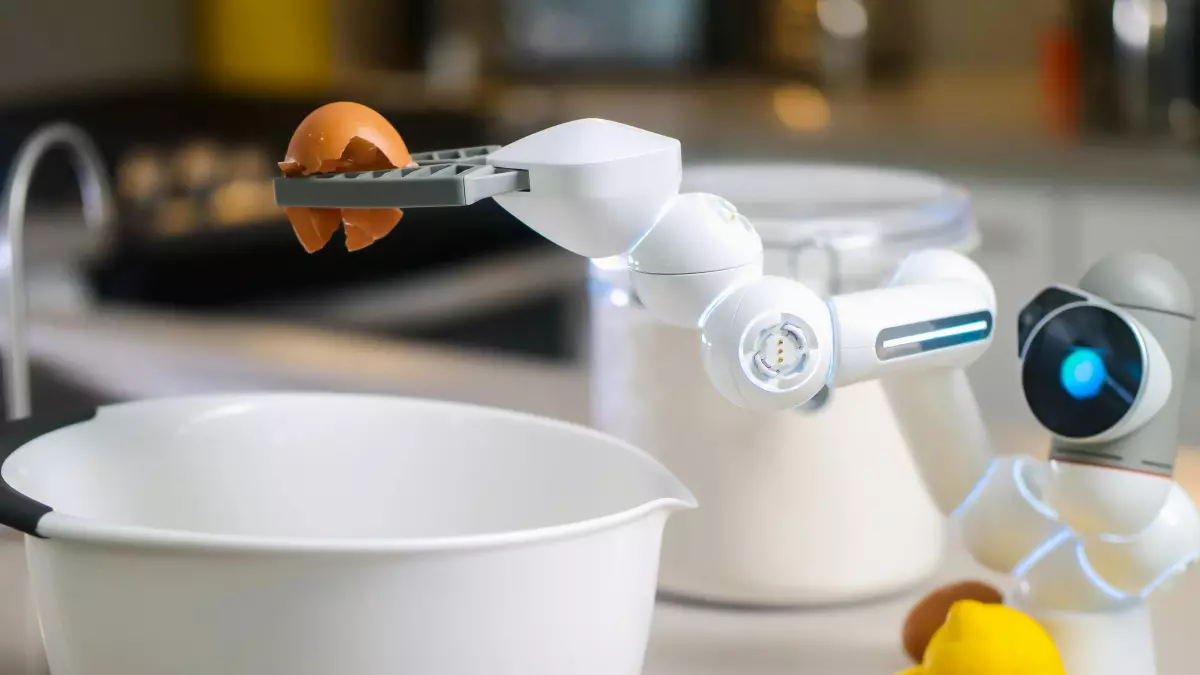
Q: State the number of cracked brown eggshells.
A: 1